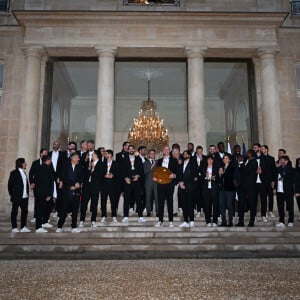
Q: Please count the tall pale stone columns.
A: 4